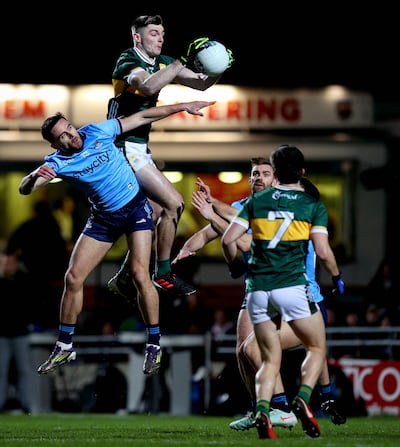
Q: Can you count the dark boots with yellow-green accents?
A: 2